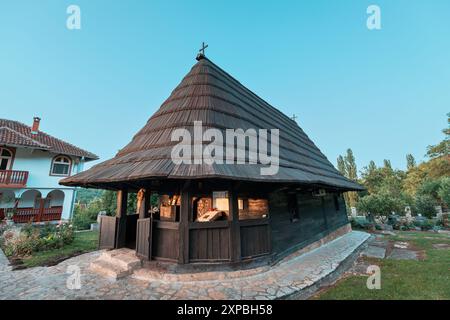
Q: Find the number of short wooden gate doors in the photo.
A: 2